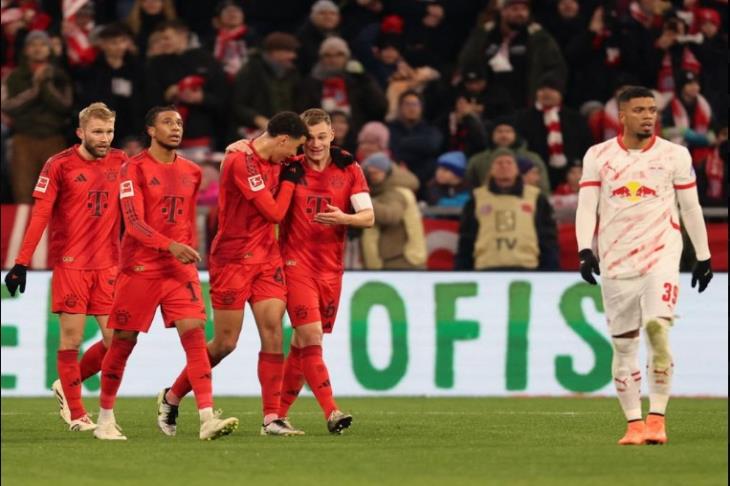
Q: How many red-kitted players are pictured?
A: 4